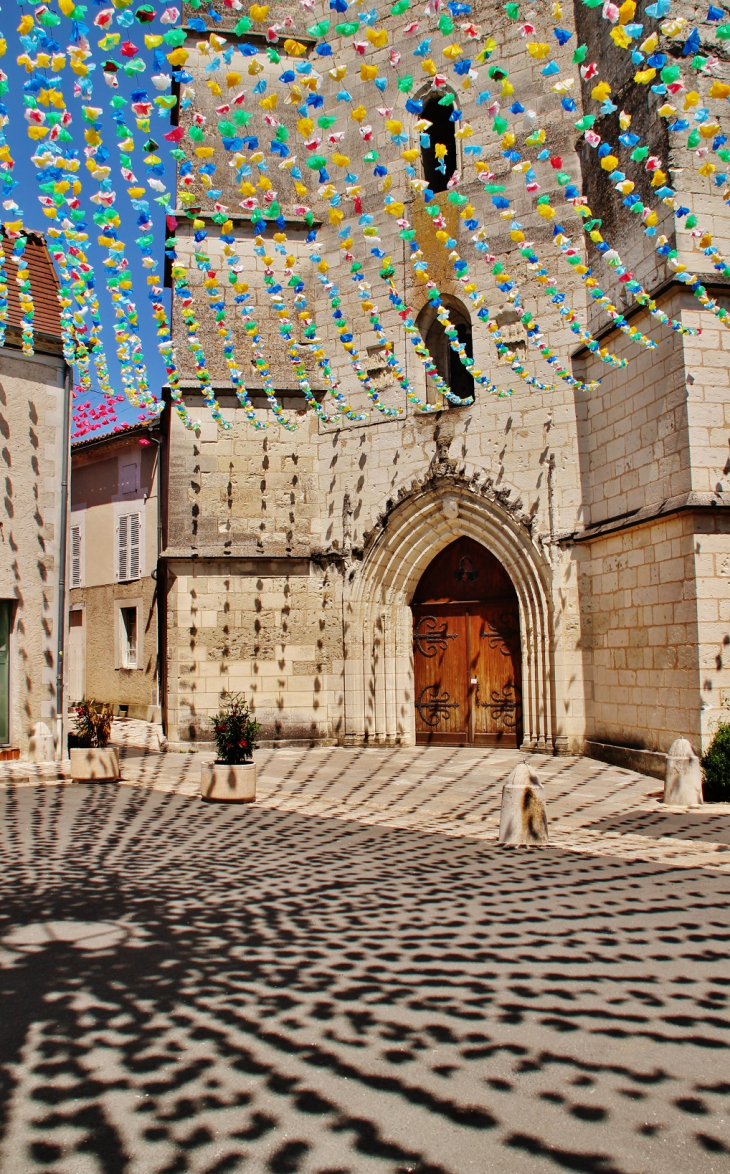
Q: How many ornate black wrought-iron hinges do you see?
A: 4